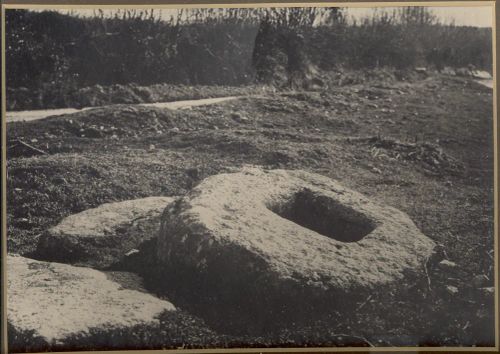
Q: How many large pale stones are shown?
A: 3